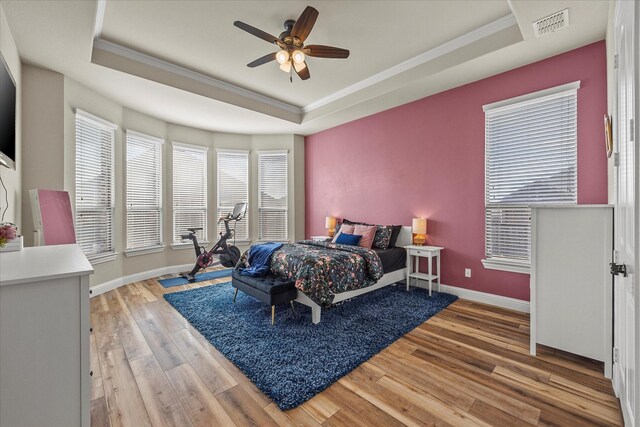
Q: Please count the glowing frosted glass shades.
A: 4